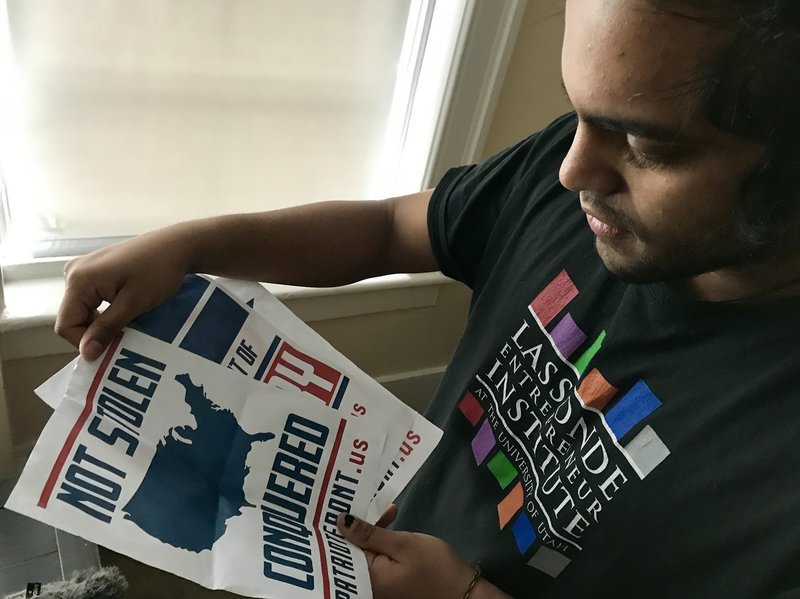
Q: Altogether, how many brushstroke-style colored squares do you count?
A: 12